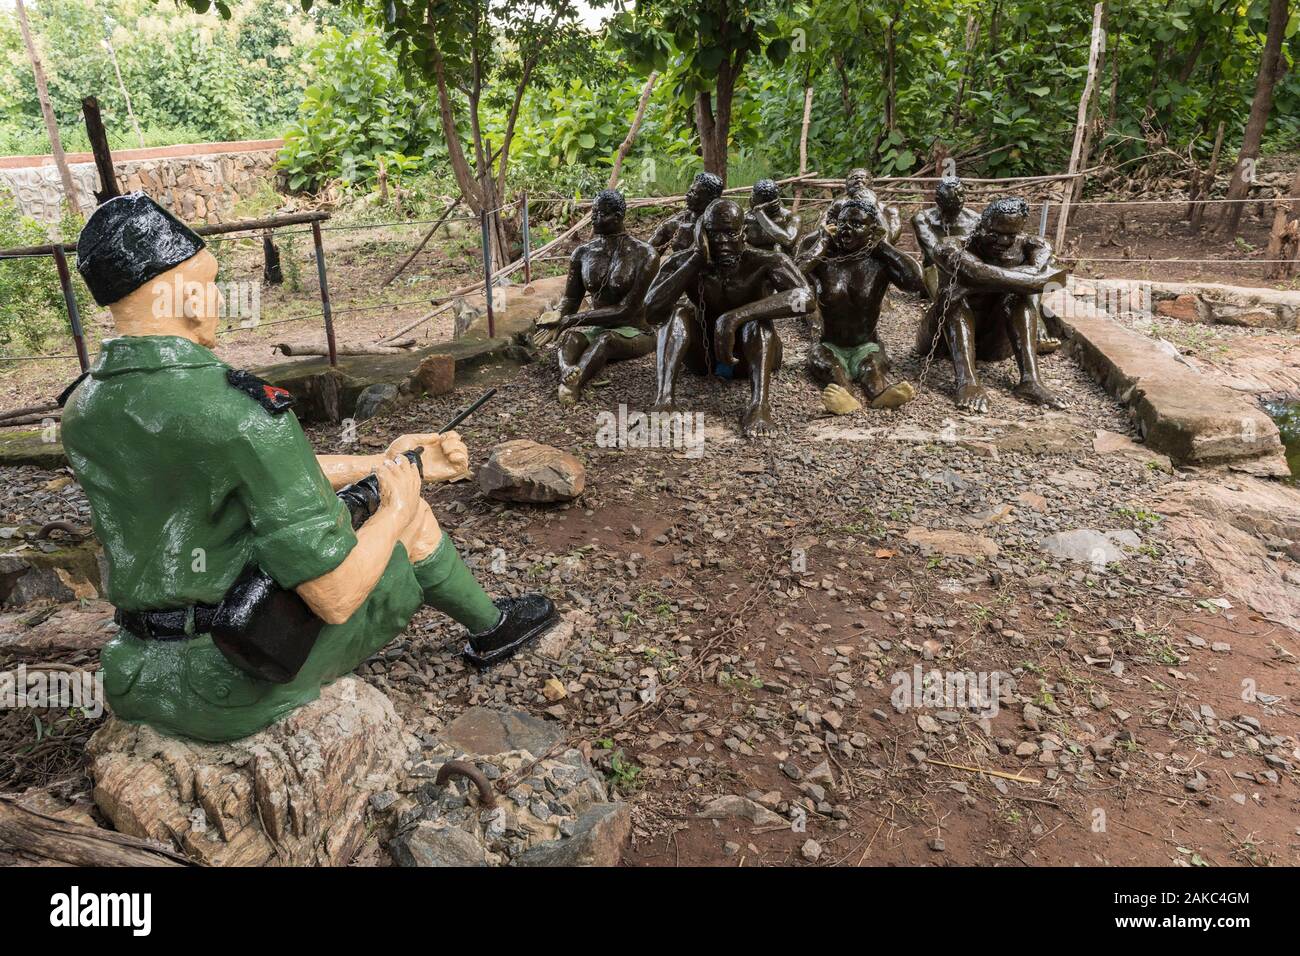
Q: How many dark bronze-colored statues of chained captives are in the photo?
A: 8